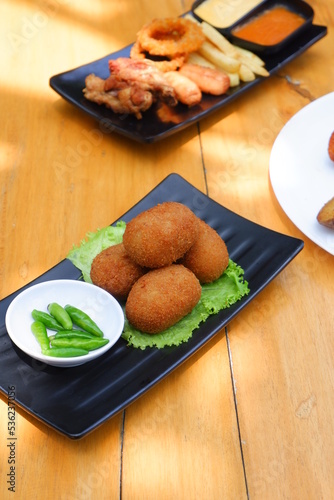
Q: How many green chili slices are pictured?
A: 7